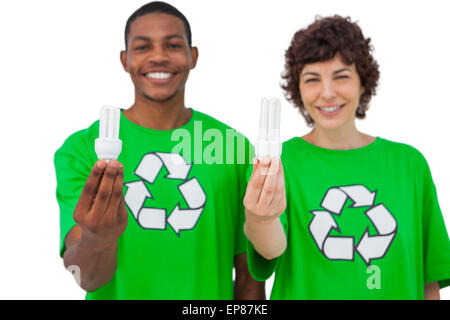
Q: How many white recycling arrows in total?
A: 6